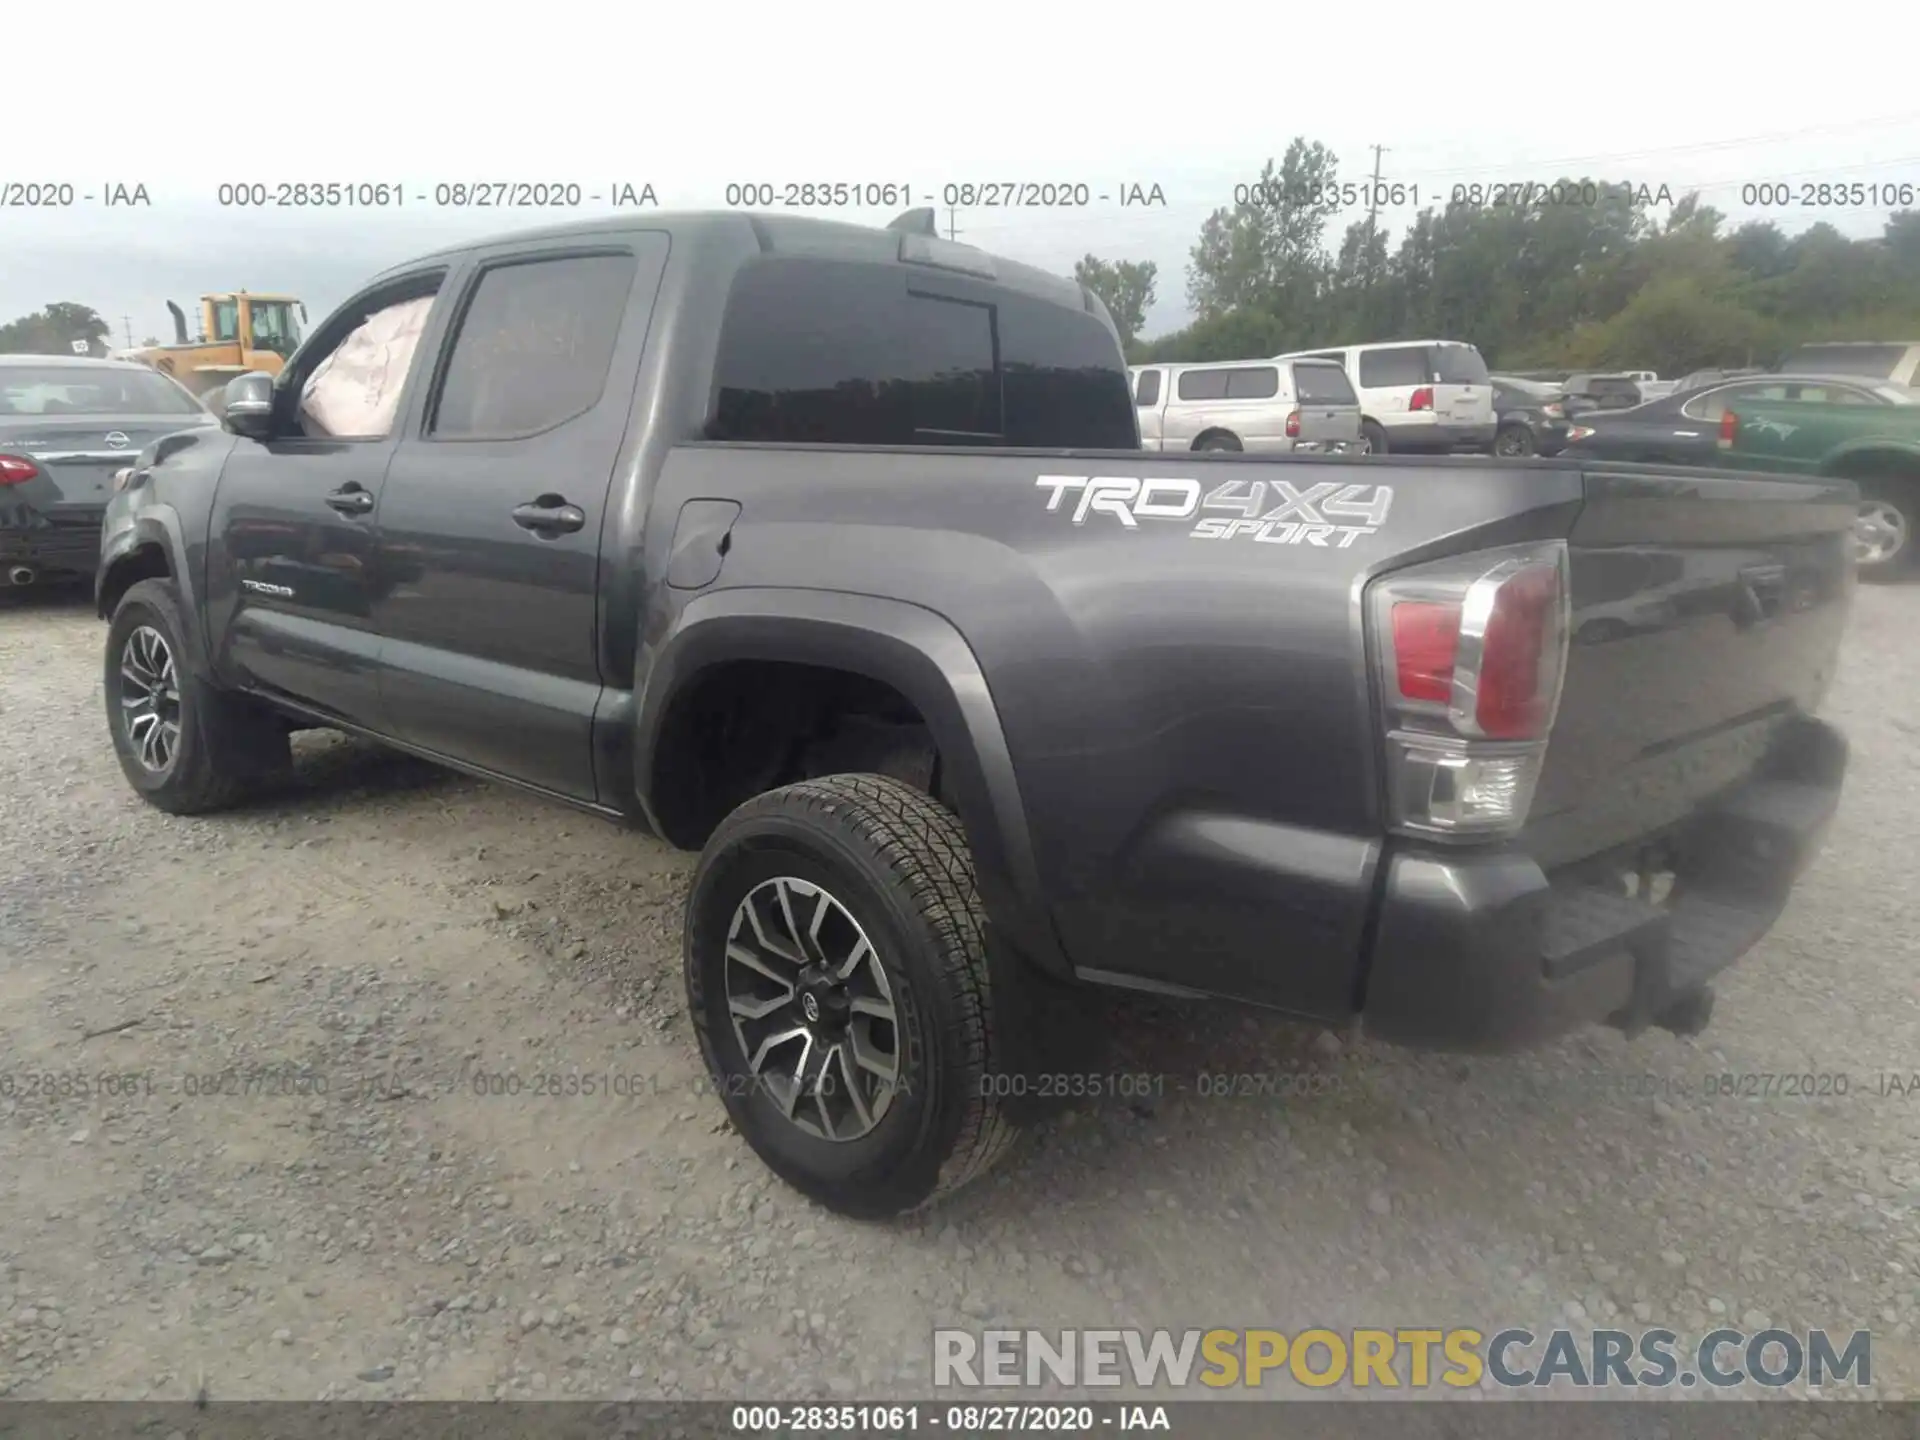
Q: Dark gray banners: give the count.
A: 1